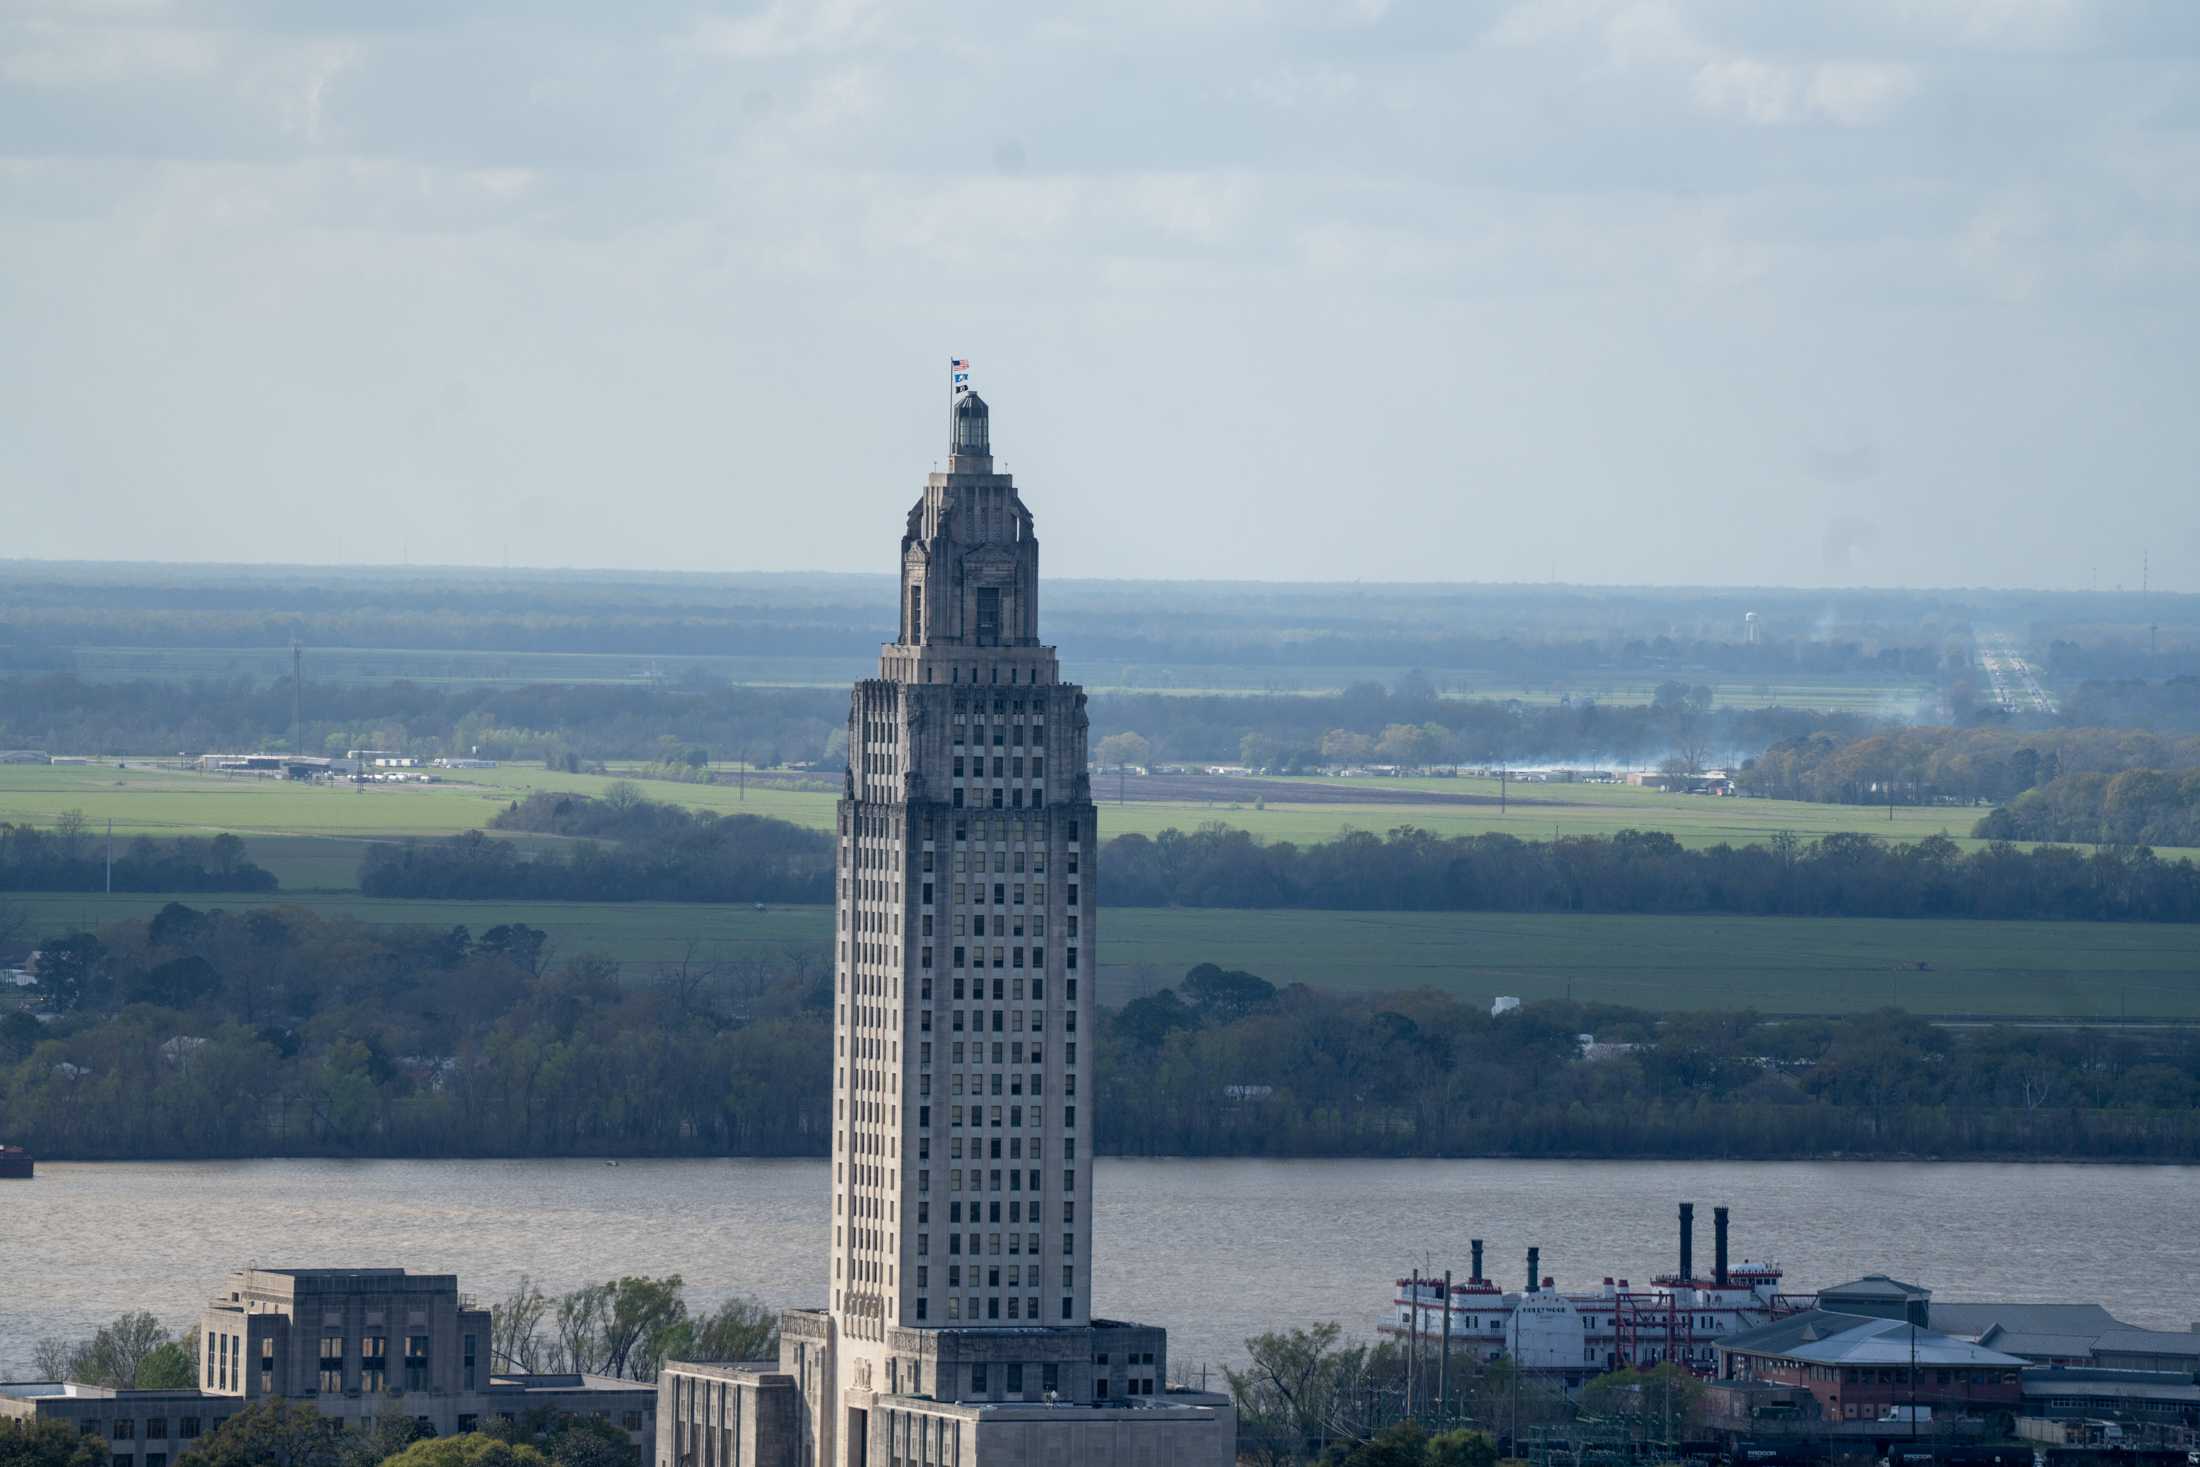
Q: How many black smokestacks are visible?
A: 4